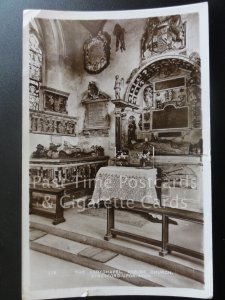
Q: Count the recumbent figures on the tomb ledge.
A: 2